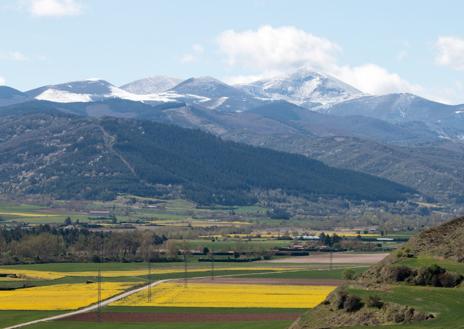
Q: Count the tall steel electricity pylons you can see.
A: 5